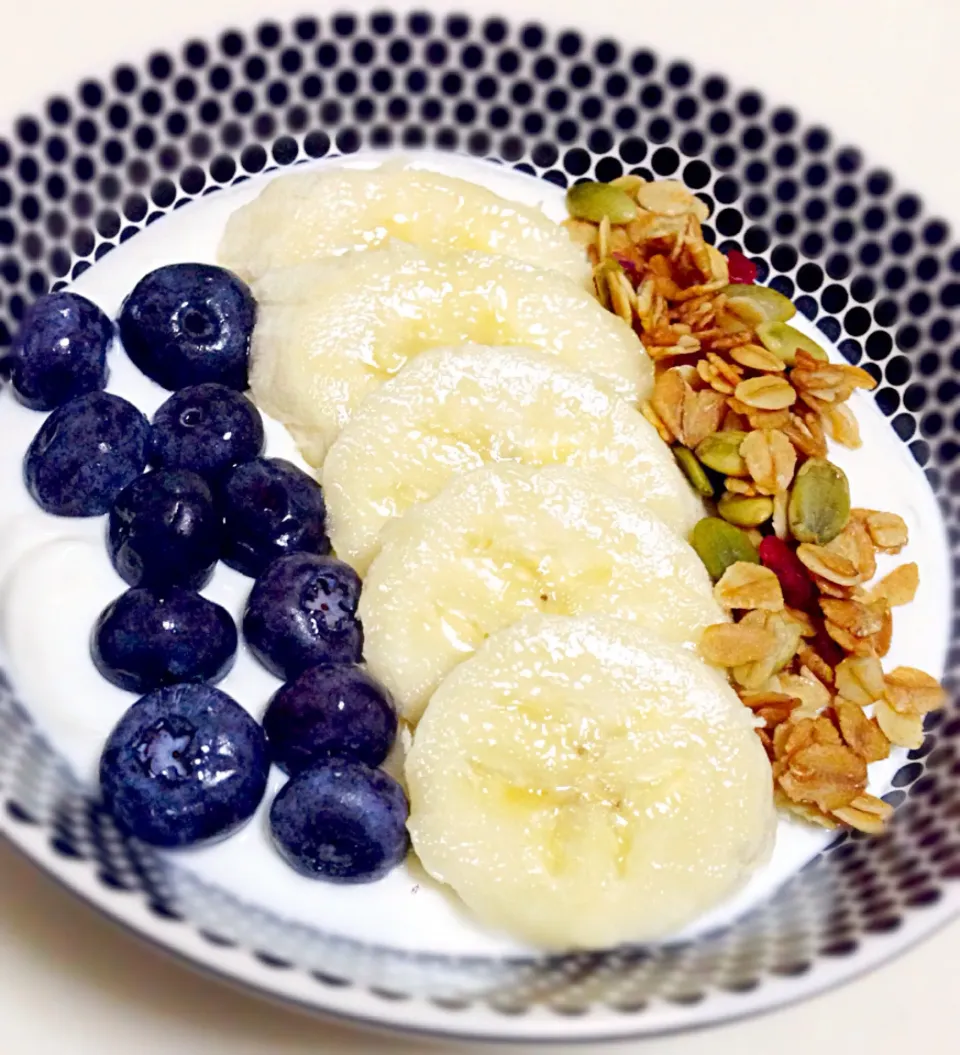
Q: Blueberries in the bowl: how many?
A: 11